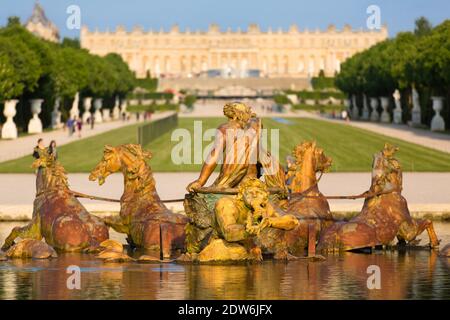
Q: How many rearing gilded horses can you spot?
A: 4